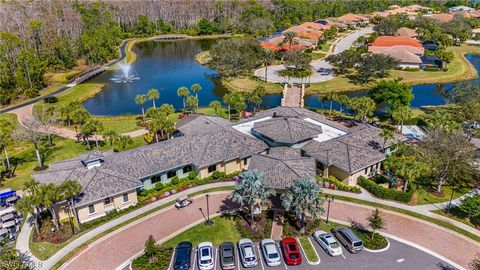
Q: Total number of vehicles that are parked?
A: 8